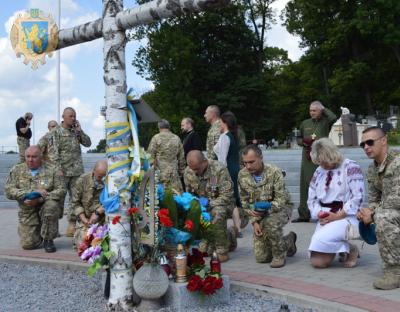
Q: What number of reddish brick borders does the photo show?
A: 1